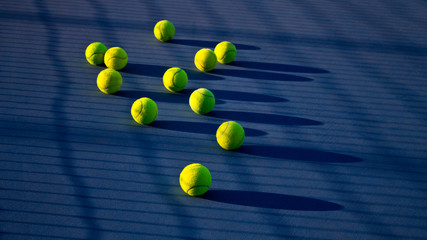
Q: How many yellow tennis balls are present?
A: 11